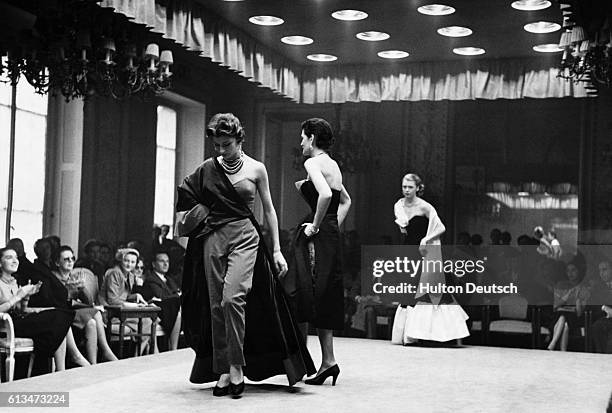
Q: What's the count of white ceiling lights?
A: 12